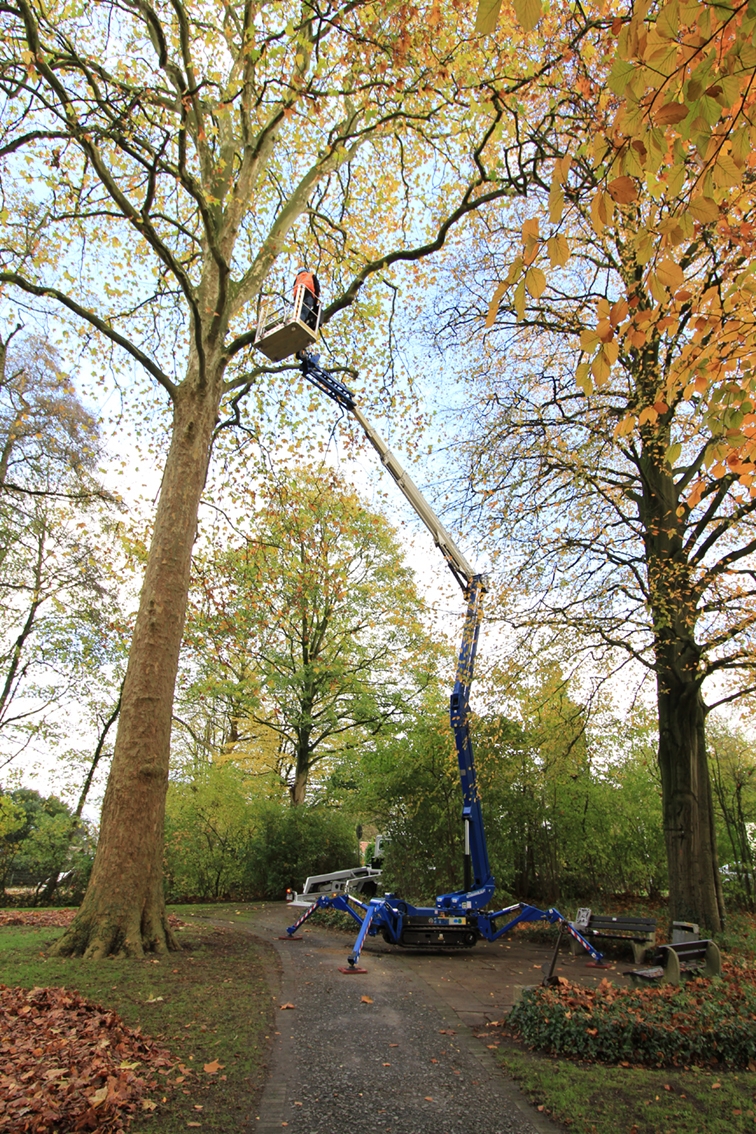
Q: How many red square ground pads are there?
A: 3